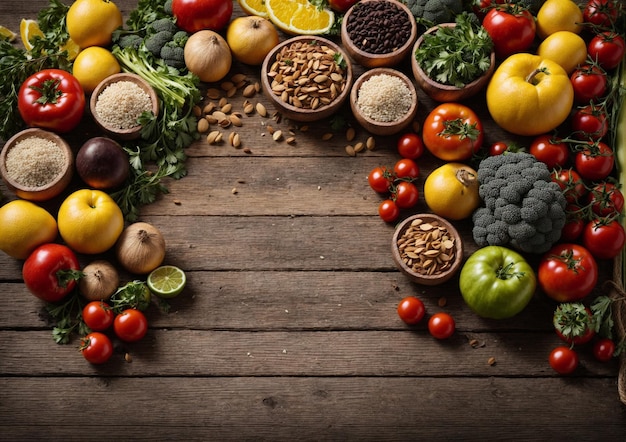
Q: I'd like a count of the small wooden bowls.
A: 7